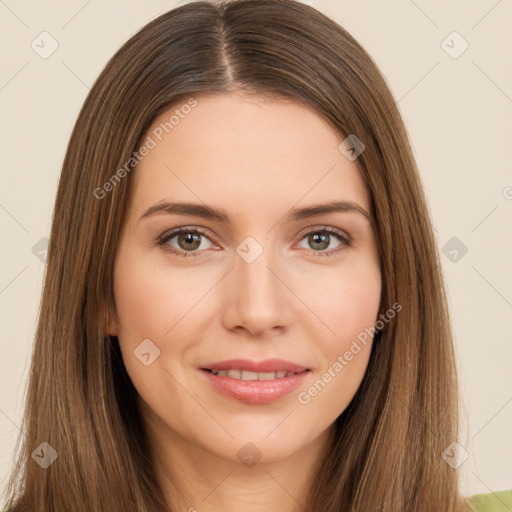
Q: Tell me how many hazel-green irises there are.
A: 2